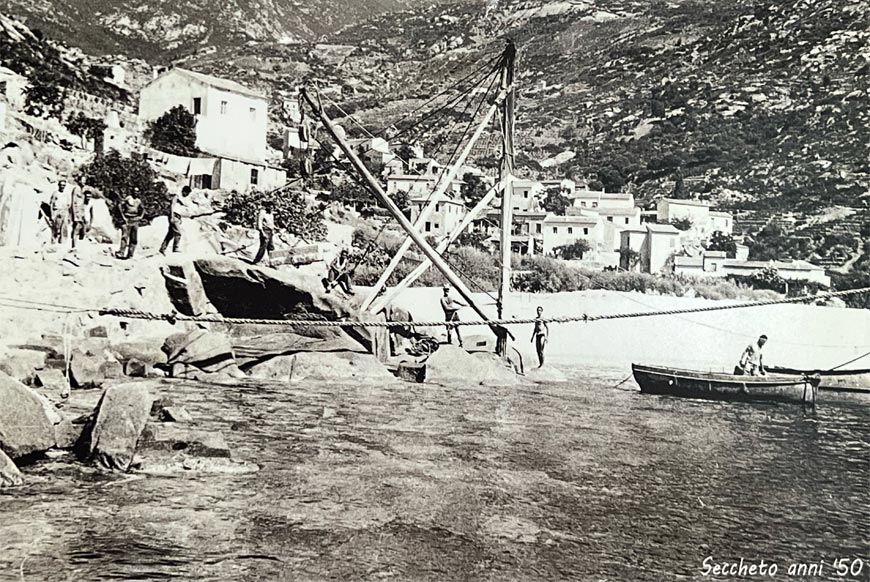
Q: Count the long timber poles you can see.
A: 4